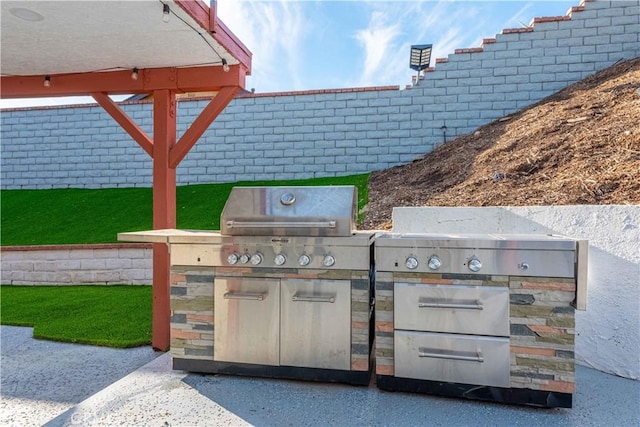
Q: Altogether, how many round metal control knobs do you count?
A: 9